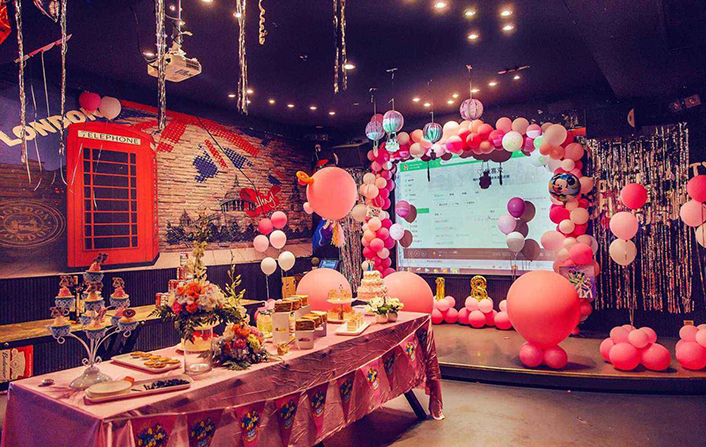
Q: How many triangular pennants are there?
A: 10